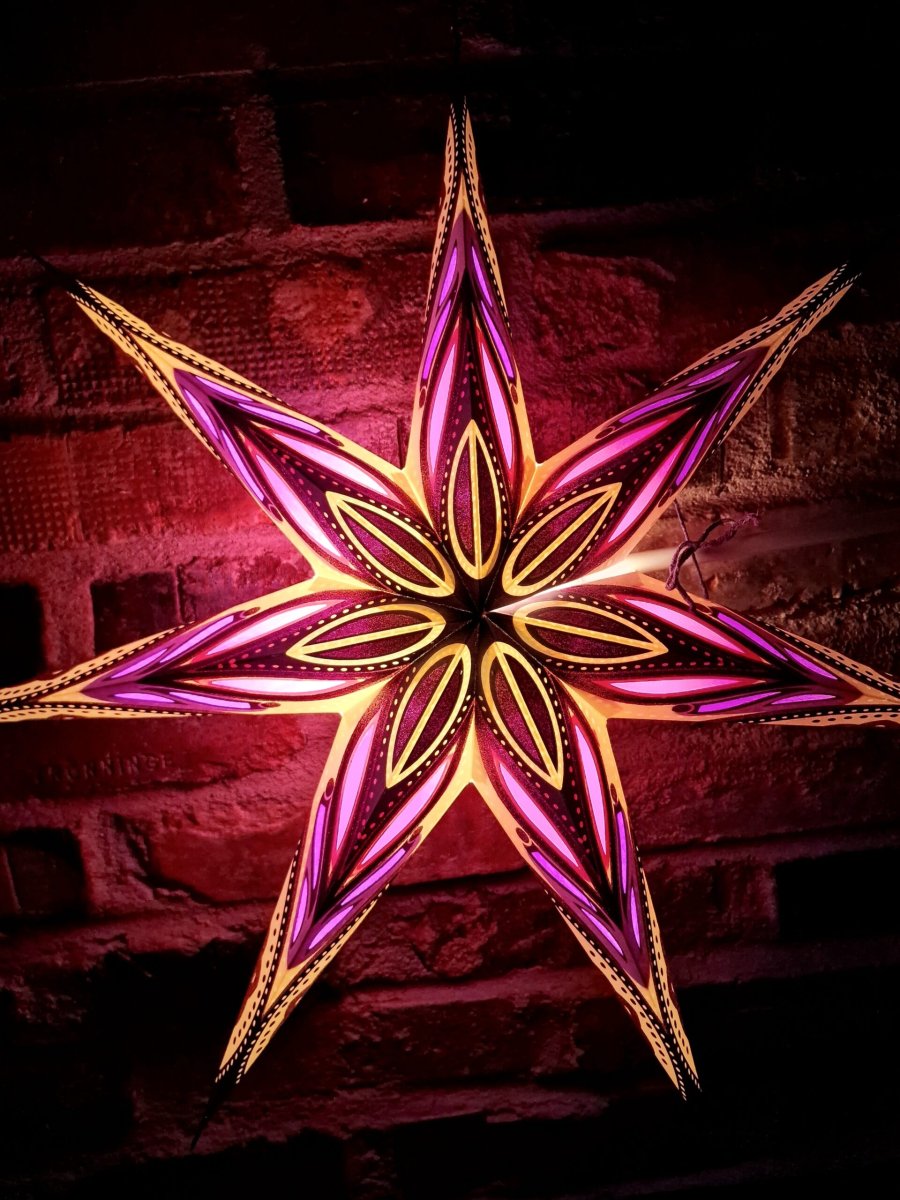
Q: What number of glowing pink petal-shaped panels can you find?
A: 14